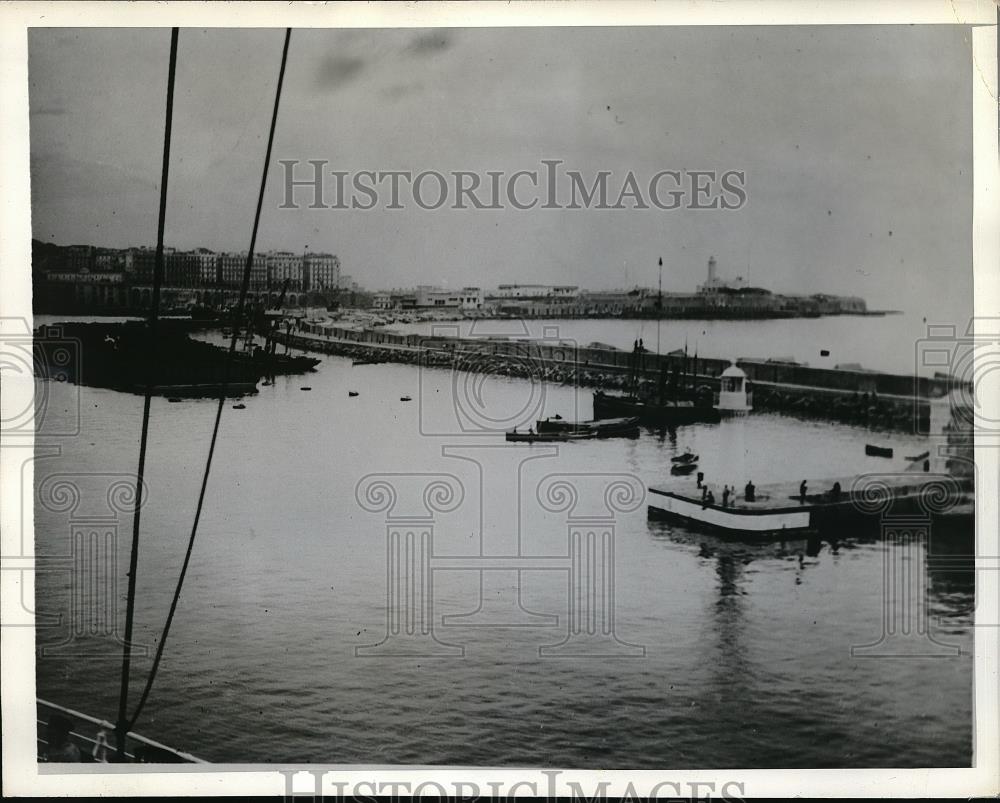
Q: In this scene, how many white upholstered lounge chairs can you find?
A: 0